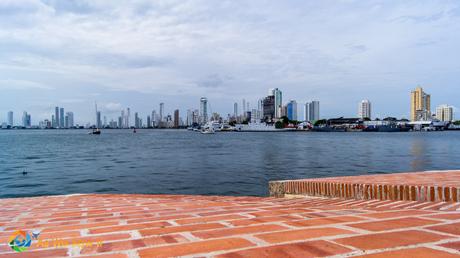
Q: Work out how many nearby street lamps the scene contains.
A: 0